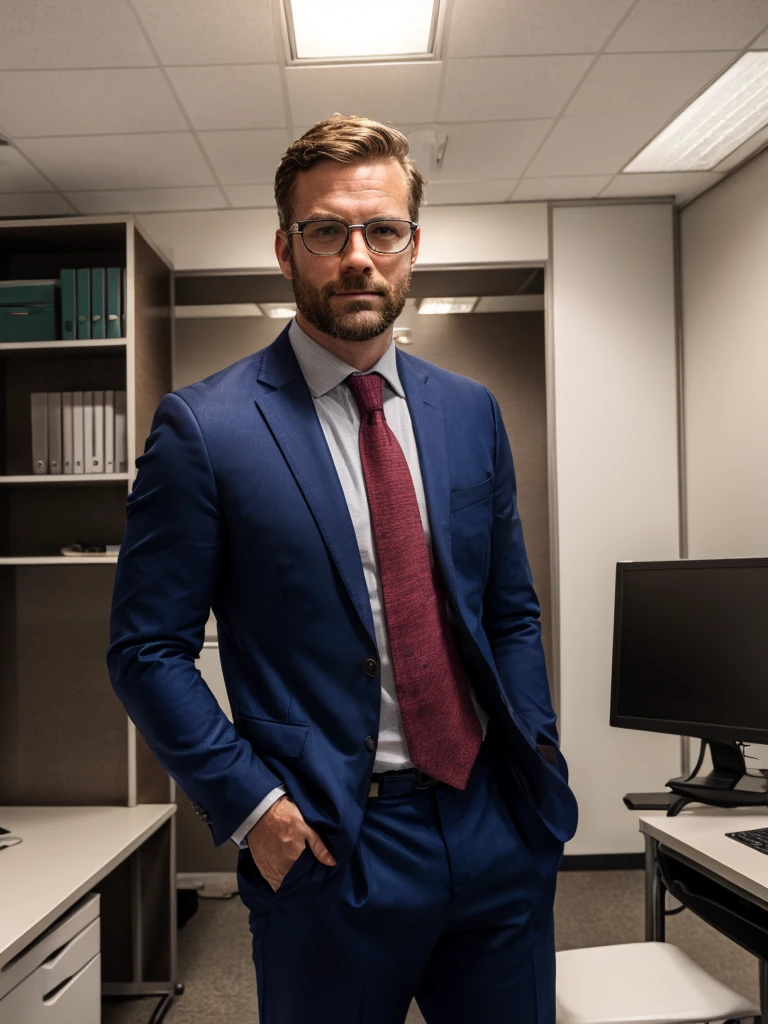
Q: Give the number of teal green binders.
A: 4